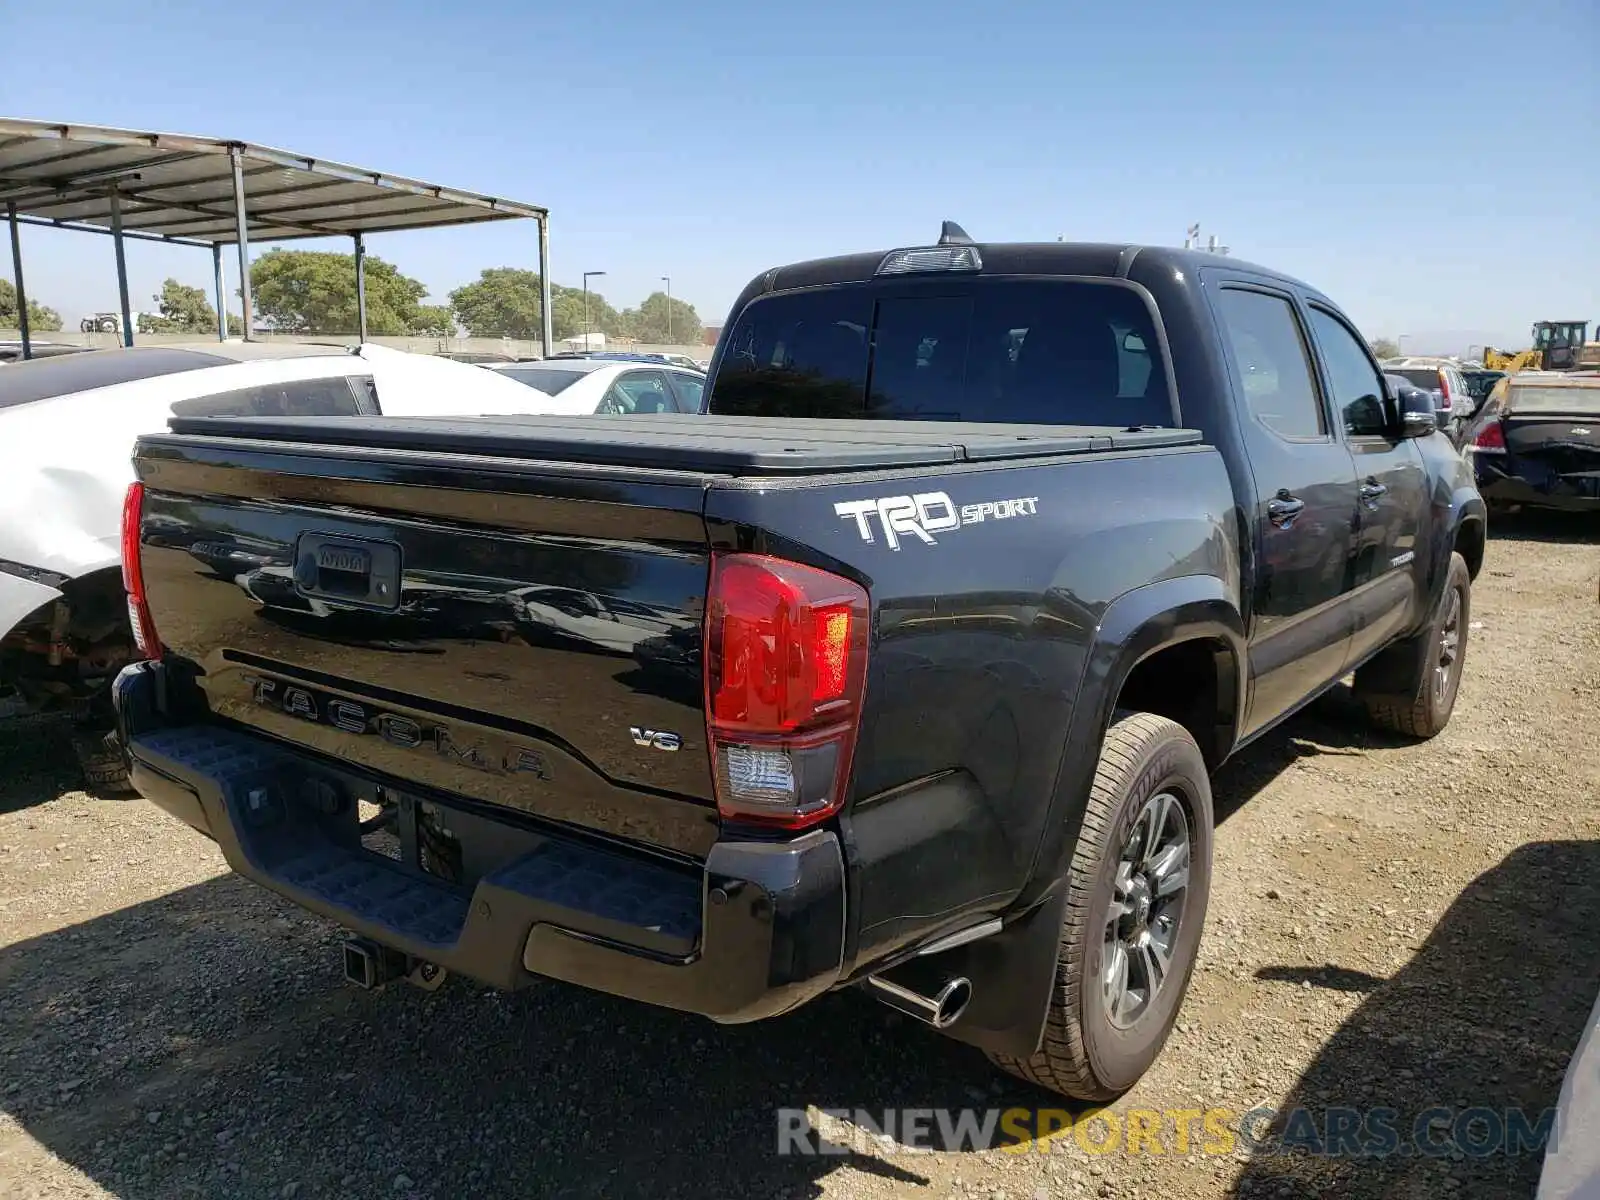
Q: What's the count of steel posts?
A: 6